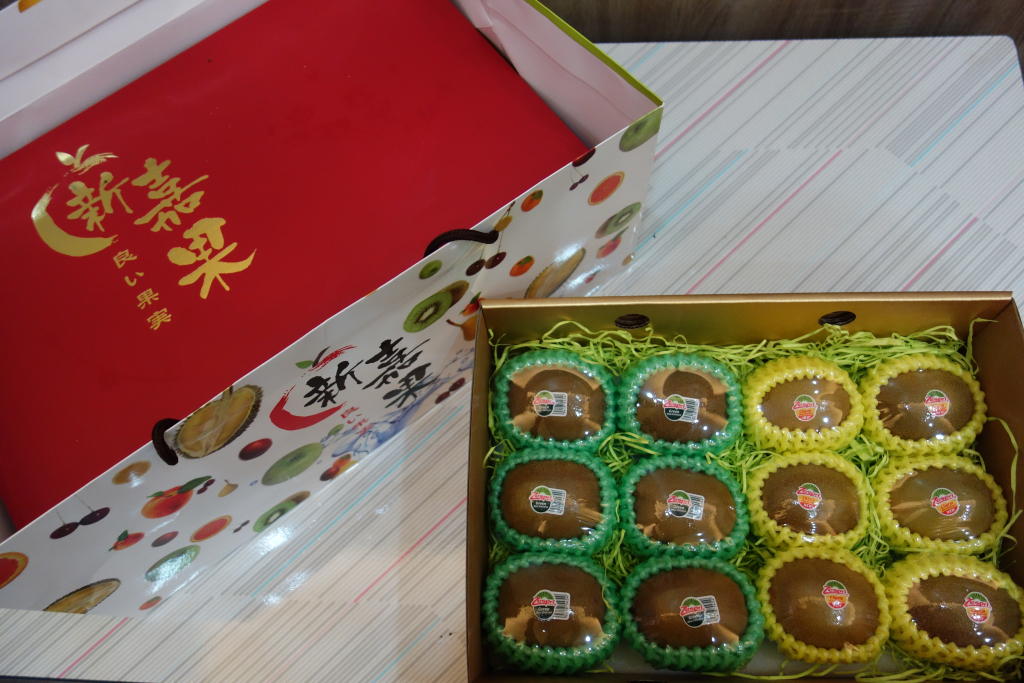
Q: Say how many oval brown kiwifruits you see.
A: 12